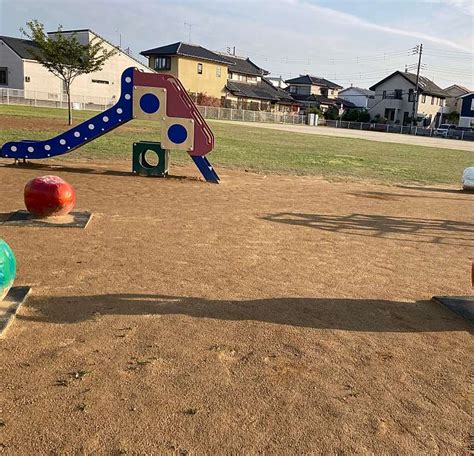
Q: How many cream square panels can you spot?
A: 2